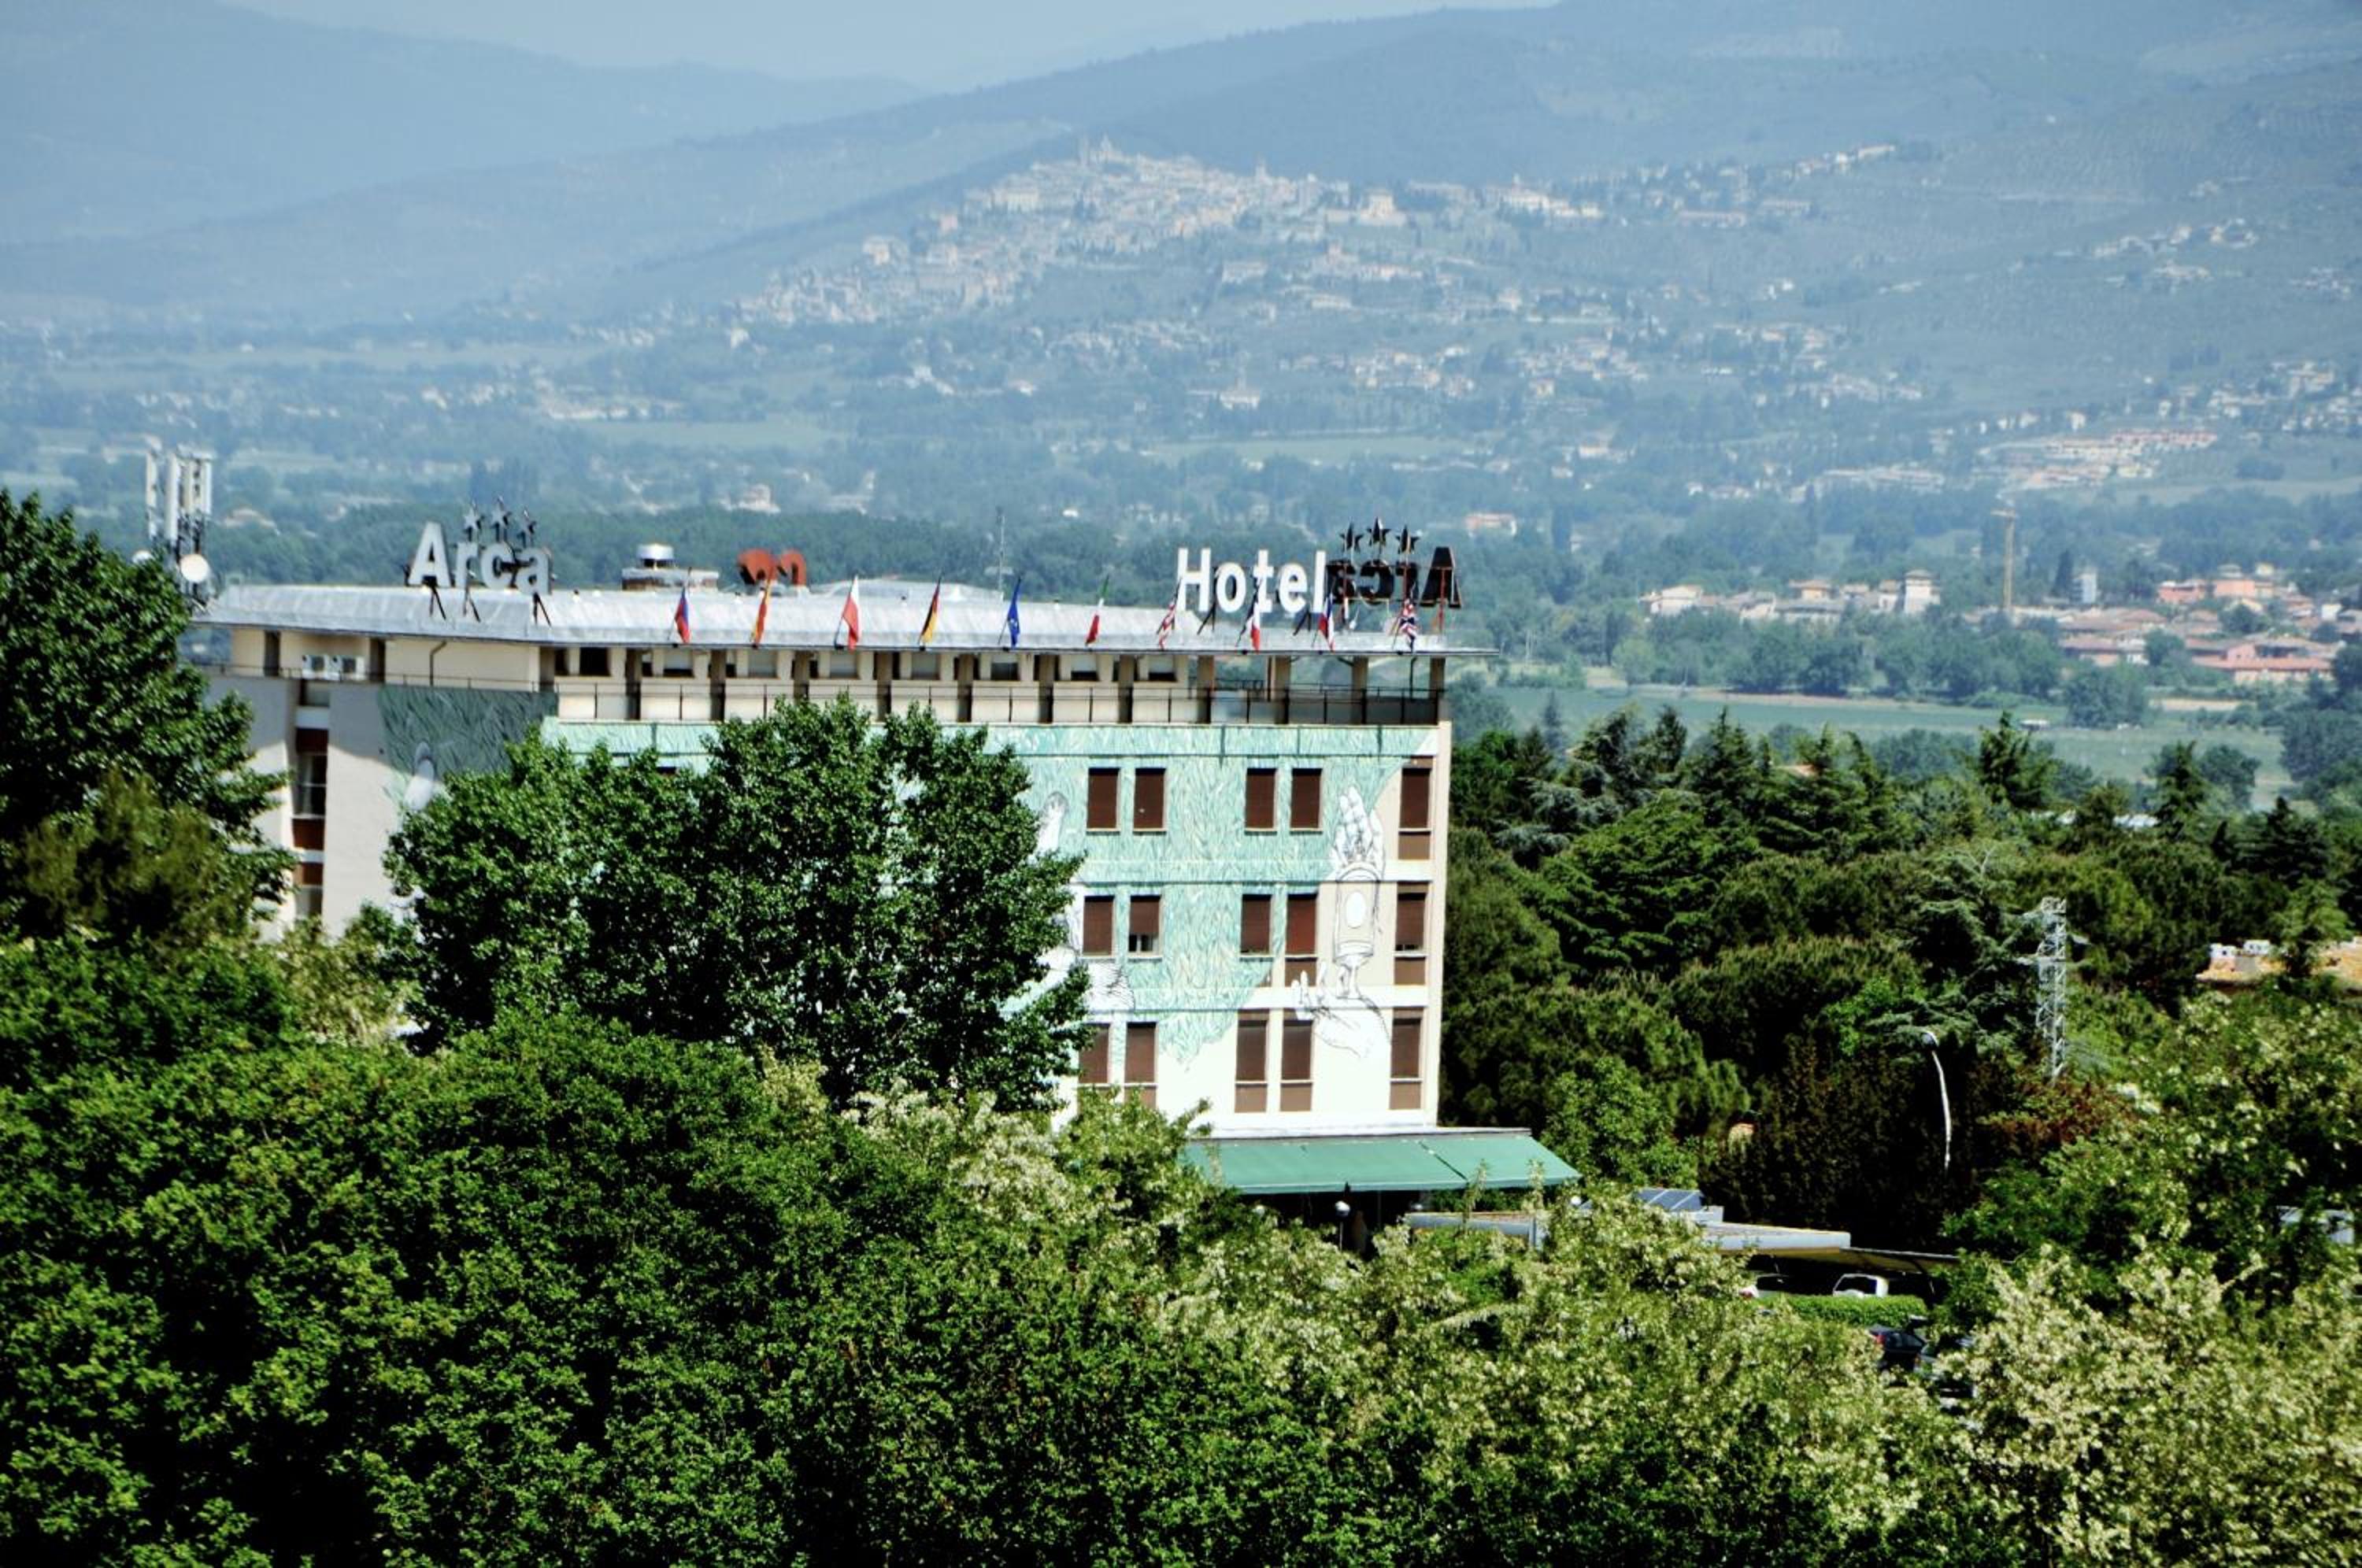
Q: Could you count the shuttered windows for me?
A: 15